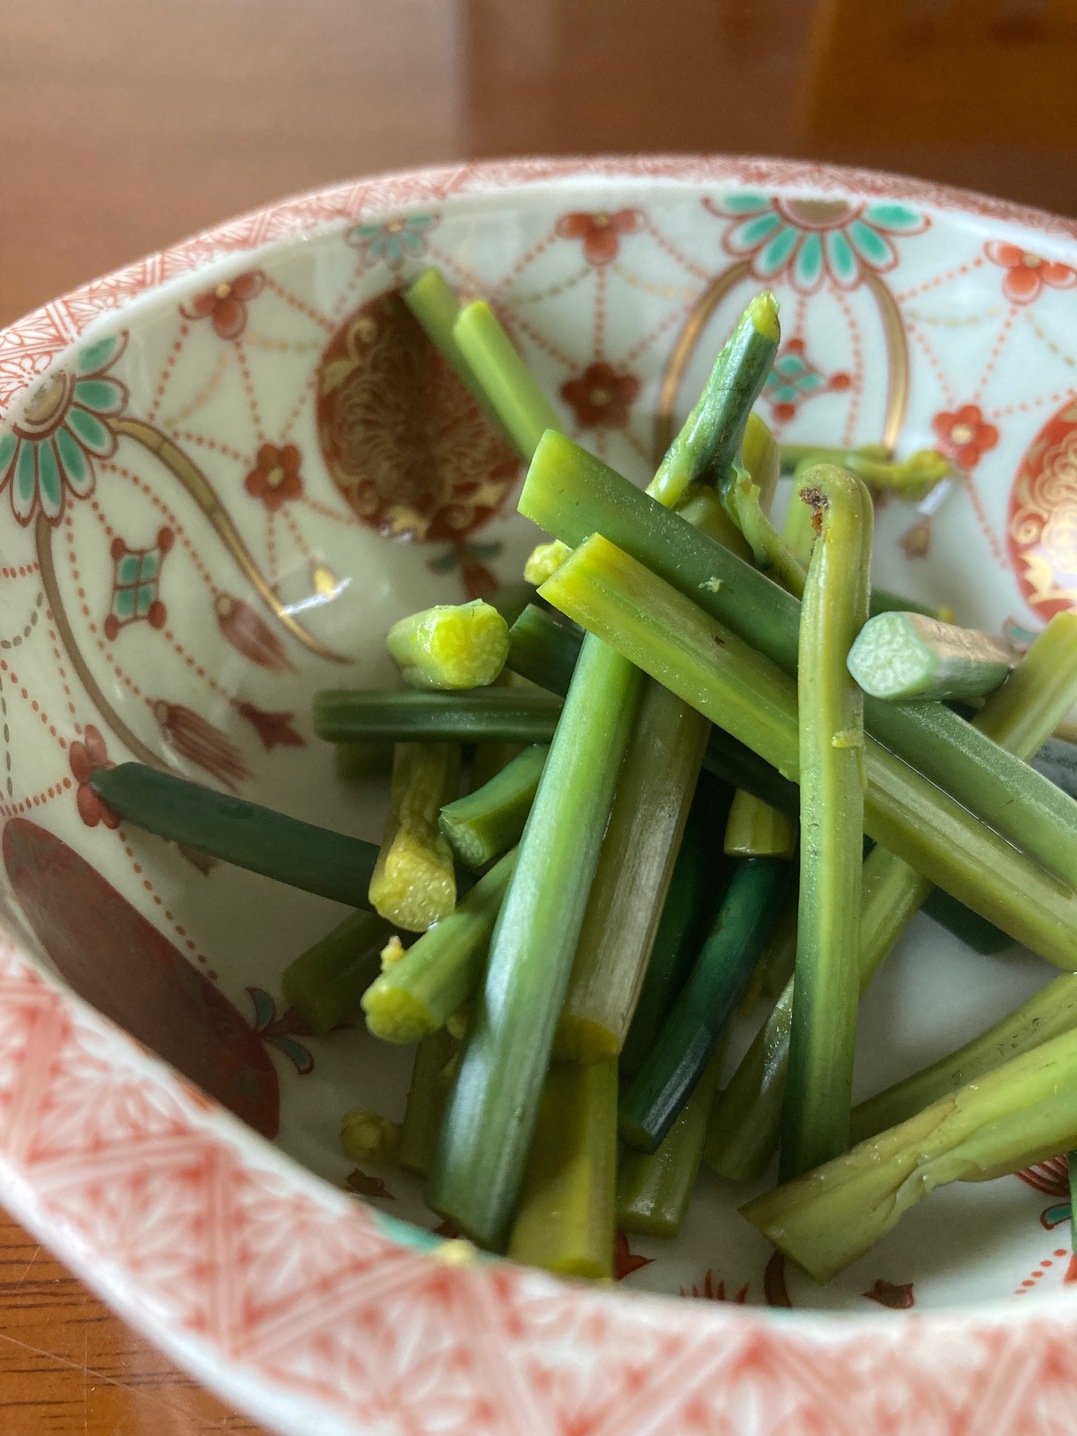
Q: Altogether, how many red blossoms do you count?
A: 7